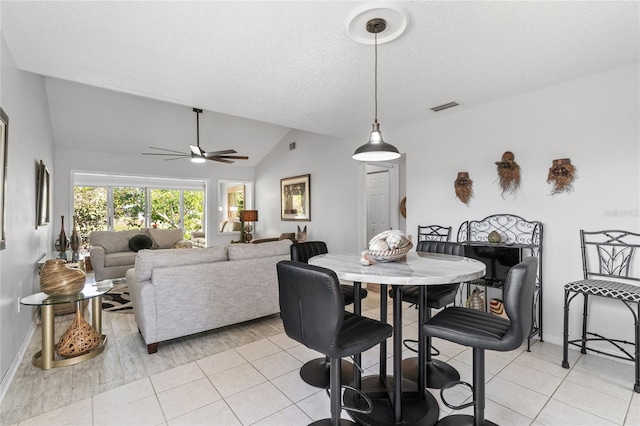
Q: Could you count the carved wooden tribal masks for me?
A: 3